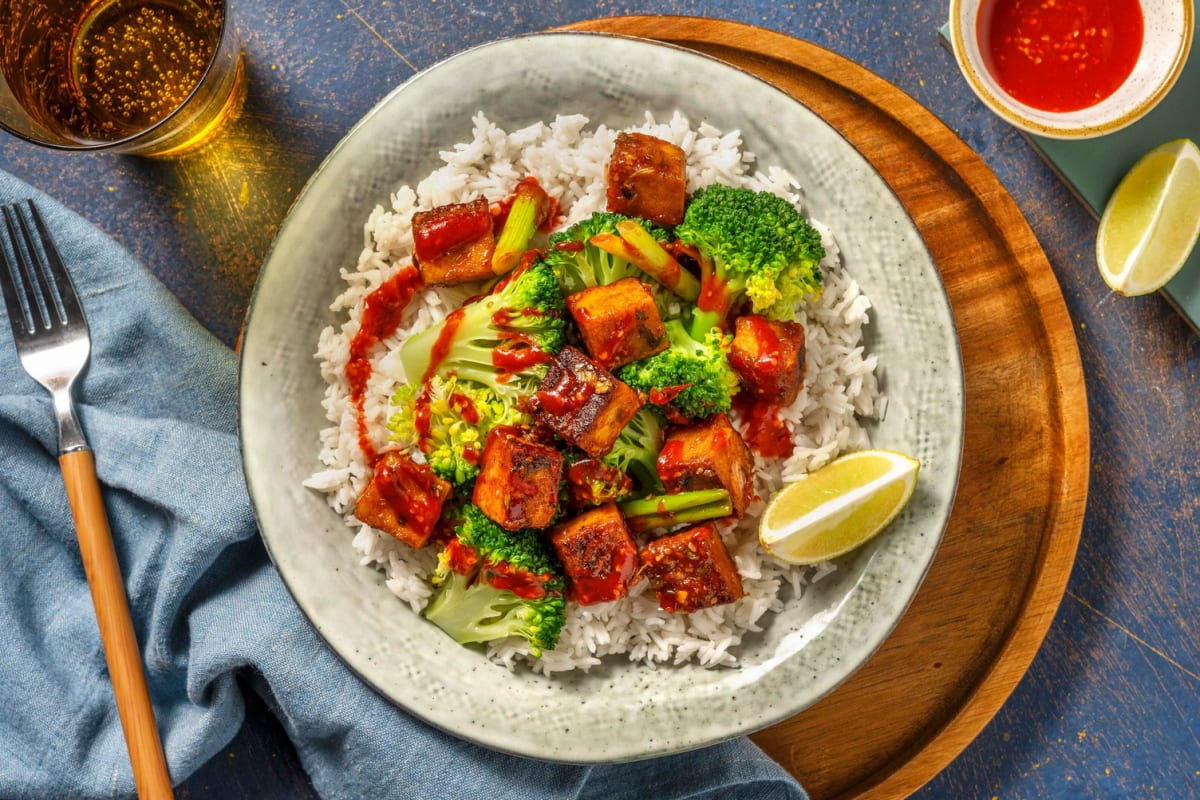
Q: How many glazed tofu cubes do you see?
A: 10